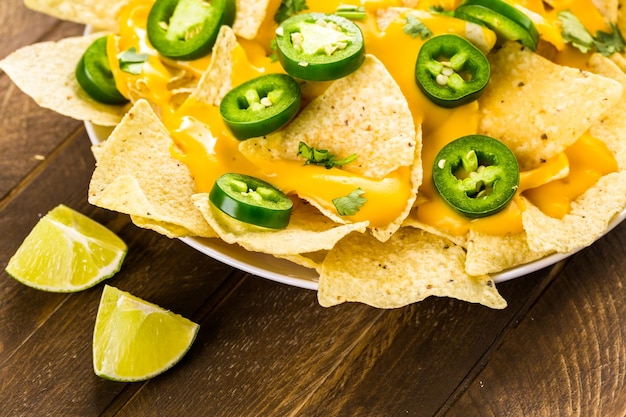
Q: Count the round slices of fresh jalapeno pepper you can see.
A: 8